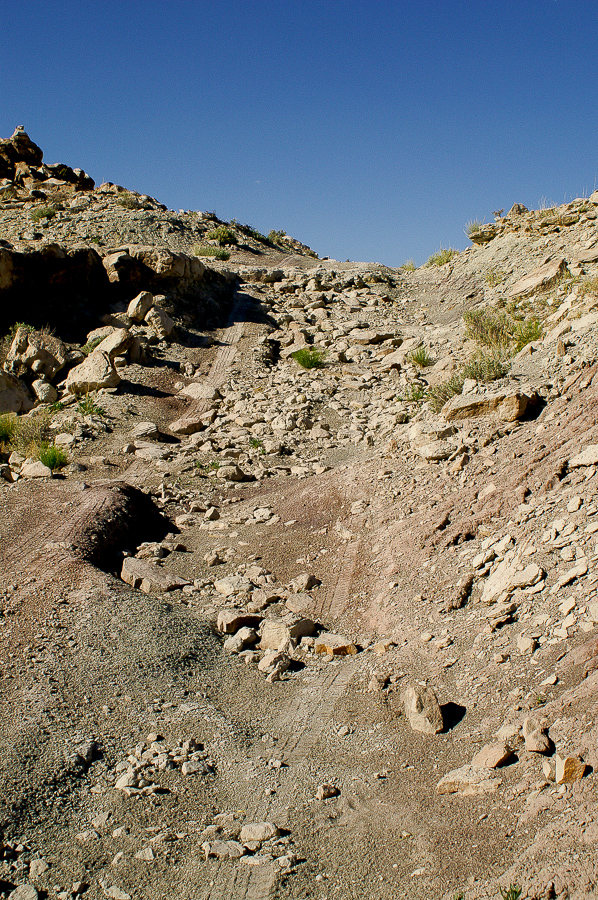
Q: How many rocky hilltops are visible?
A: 2